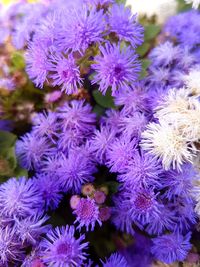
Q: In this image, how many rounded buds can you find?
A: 5